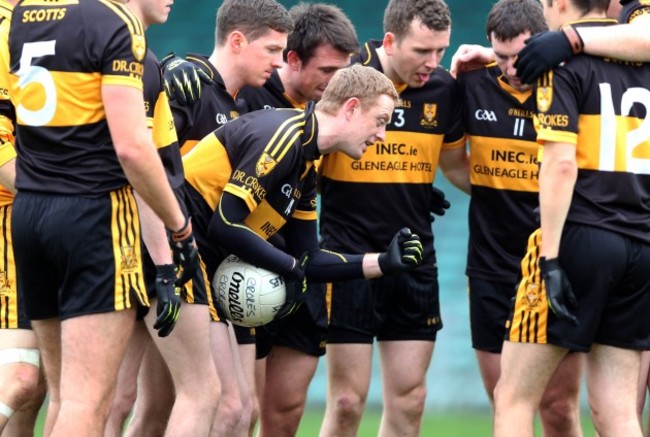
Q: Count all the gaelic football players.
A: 10